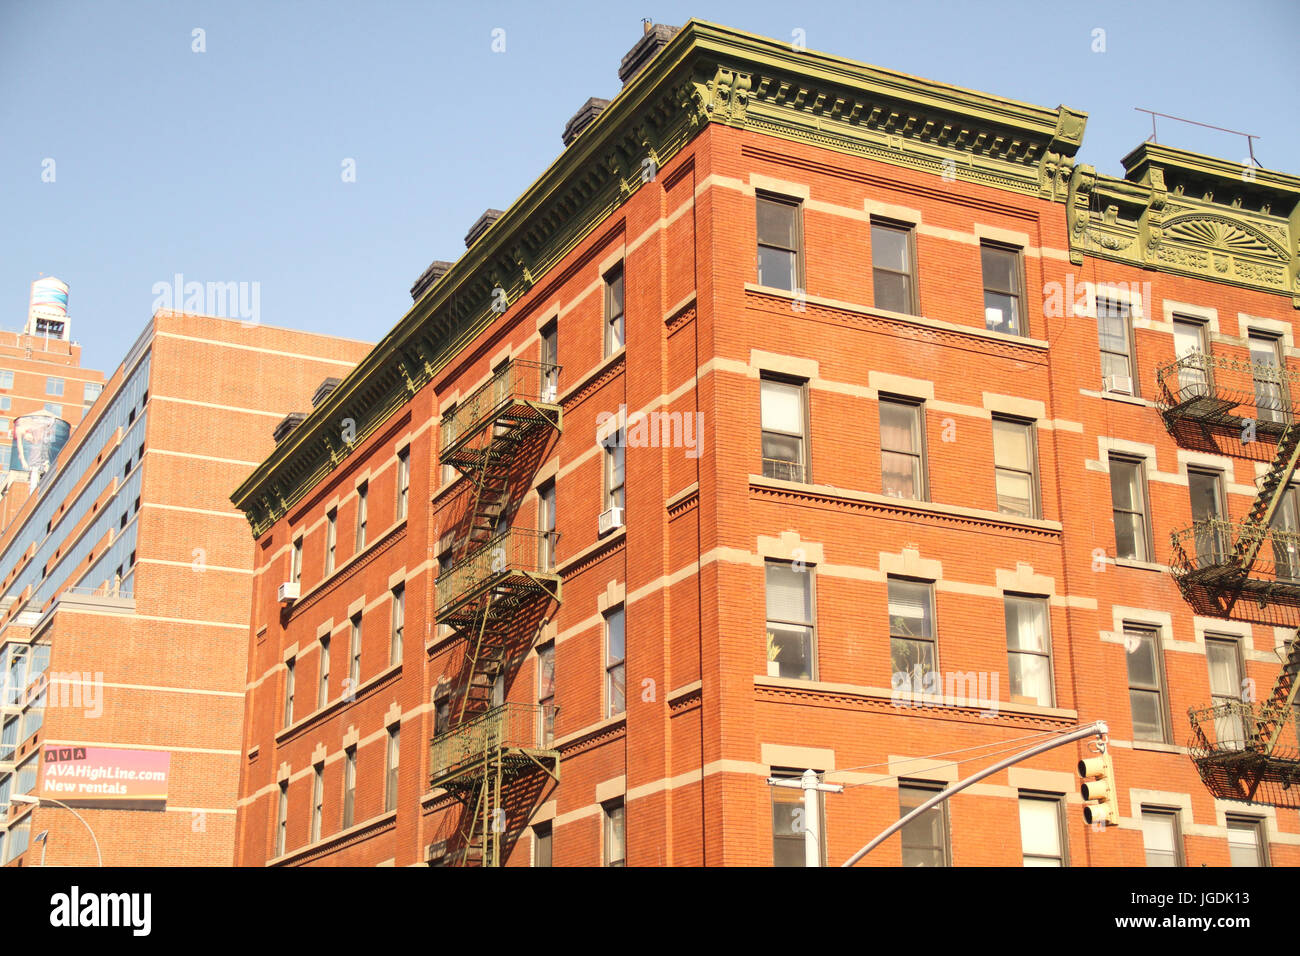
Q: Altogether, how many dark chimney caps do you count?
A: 6